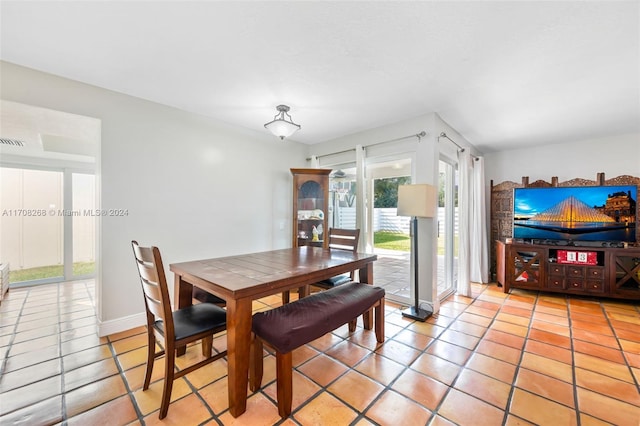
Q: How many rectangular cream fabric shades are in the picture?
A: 1